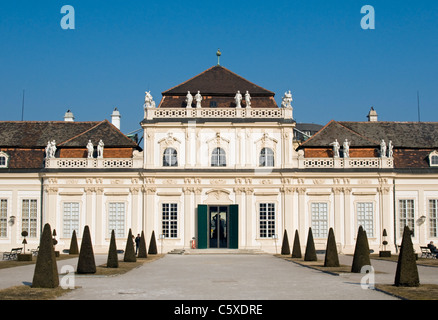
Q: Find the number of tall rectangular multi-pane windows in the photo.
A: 10